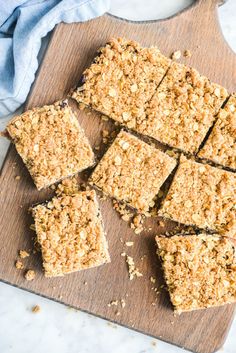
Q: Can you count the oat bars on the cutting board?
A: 8